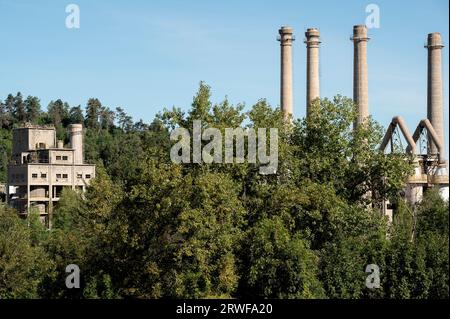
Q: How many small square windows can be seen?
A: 8